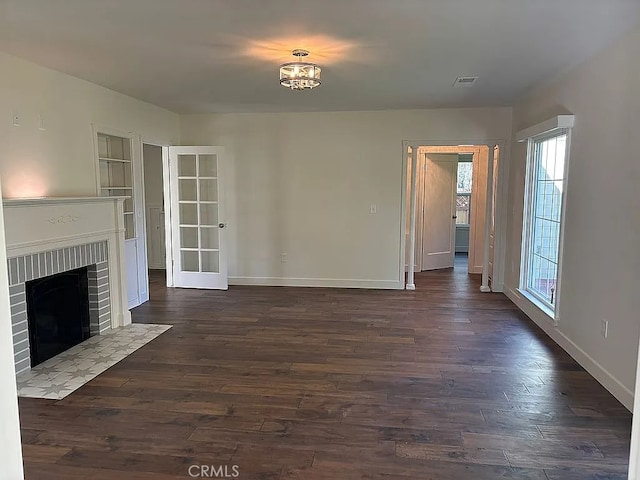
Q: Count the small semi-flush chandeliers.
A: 1